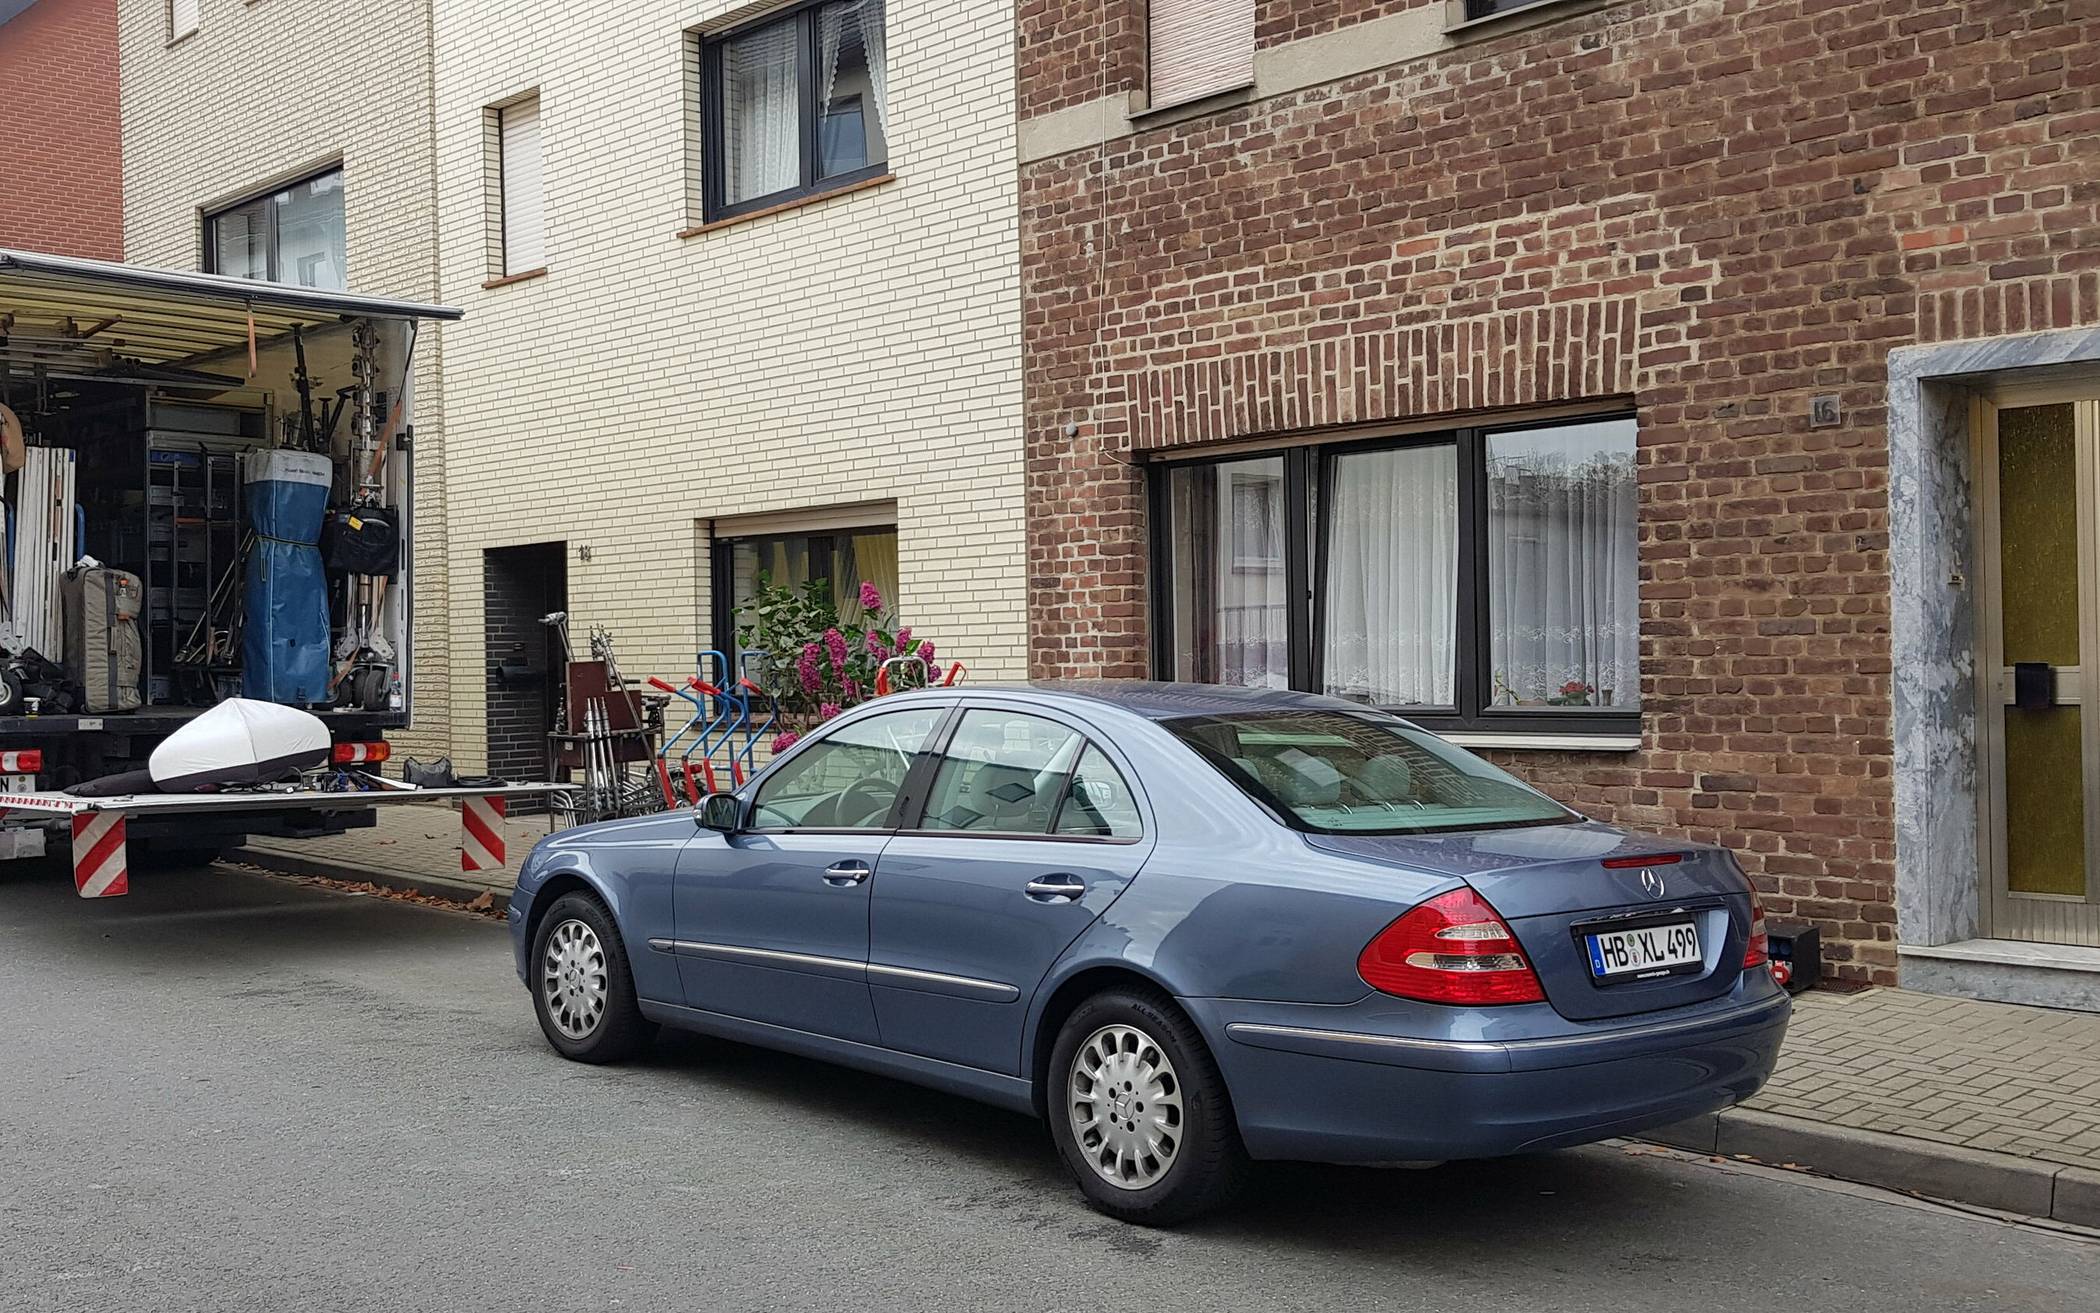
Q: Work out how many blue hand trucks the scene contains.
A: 2